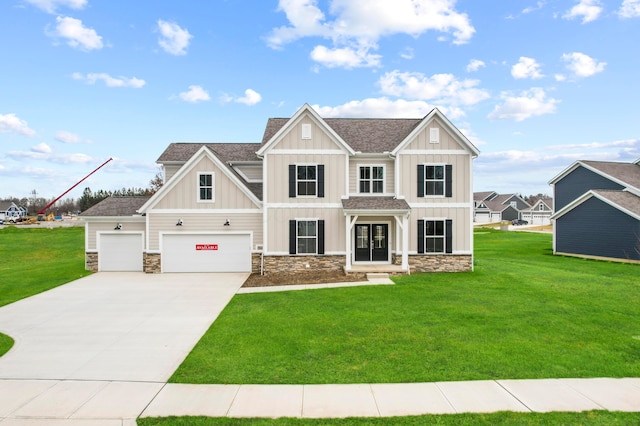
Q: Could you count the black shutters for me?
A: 8